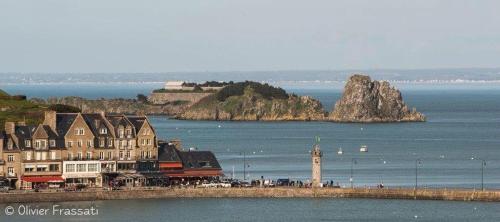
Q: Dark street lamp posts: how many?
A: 4